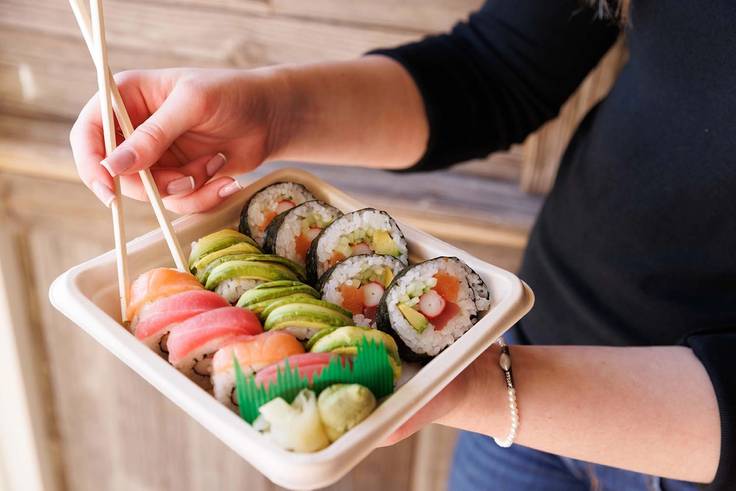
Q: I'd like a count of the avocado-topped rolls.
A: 5